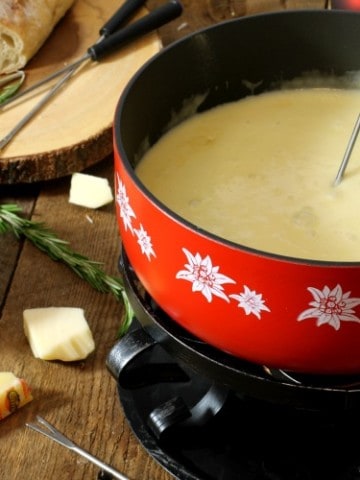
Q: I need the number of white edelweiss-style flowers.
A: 5